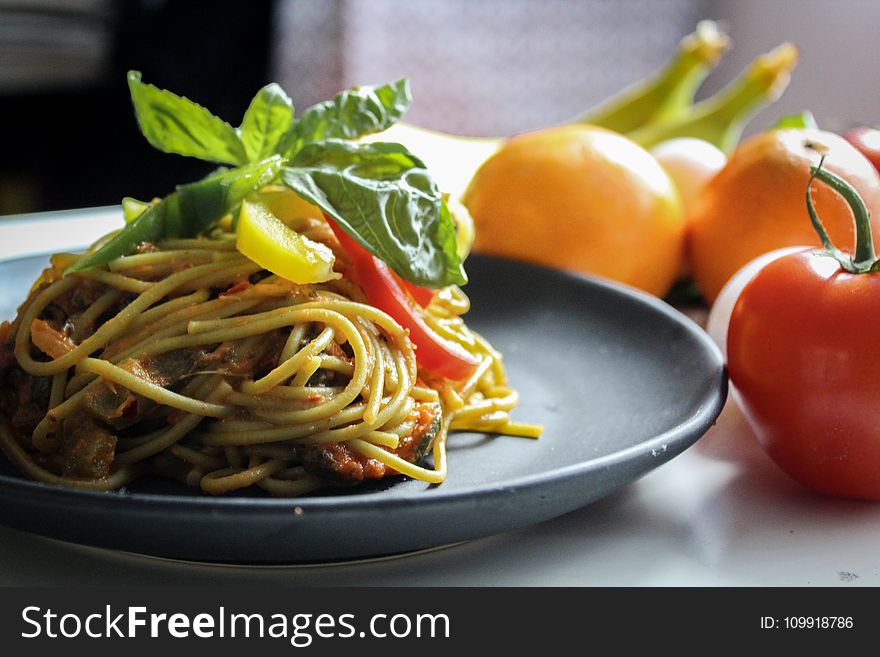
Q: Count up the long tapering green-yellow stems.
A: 2